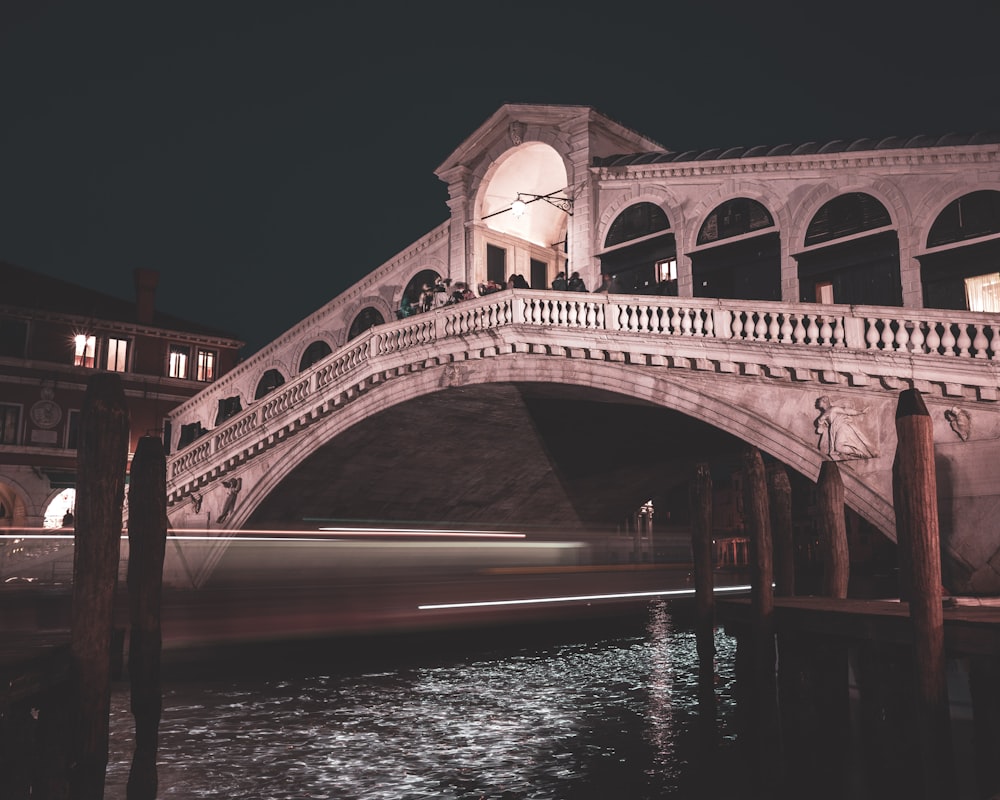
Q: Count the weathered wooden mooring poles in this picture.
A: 7